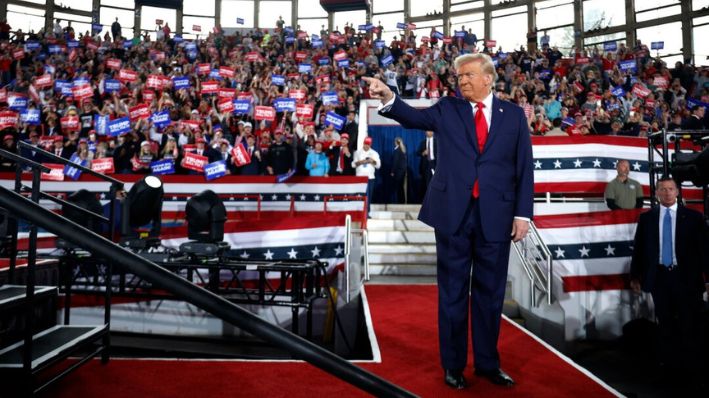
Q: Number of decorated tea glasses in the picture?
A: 0